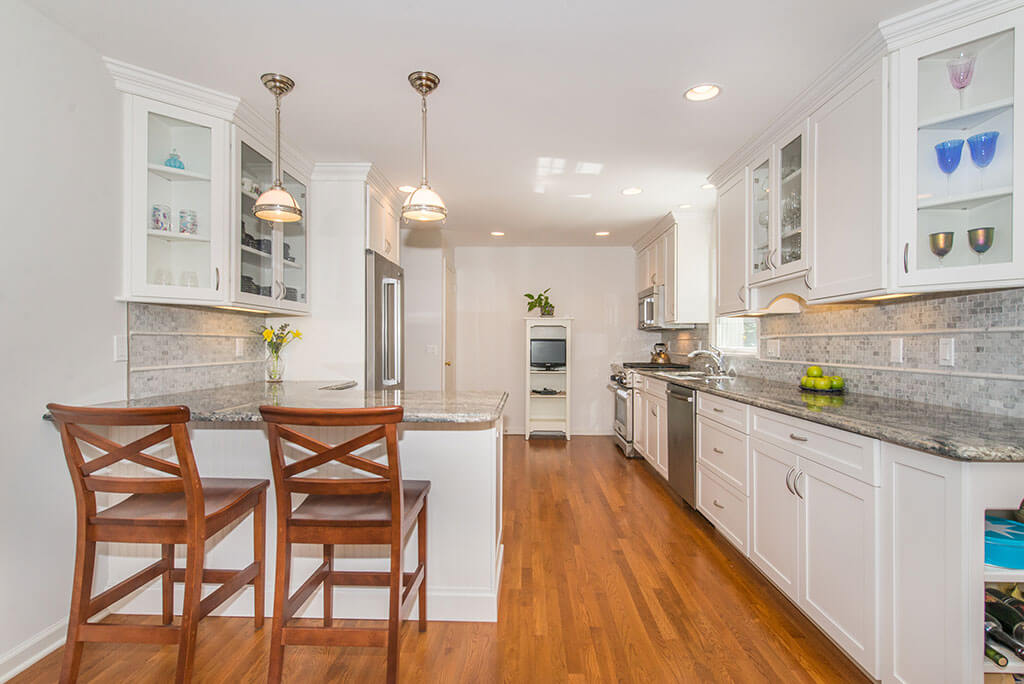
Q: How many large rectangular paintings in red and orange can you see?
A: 0